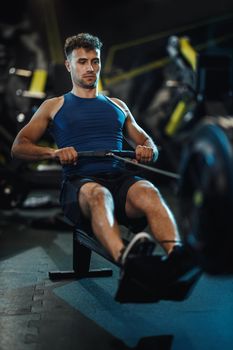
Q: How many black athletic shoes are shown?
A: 2